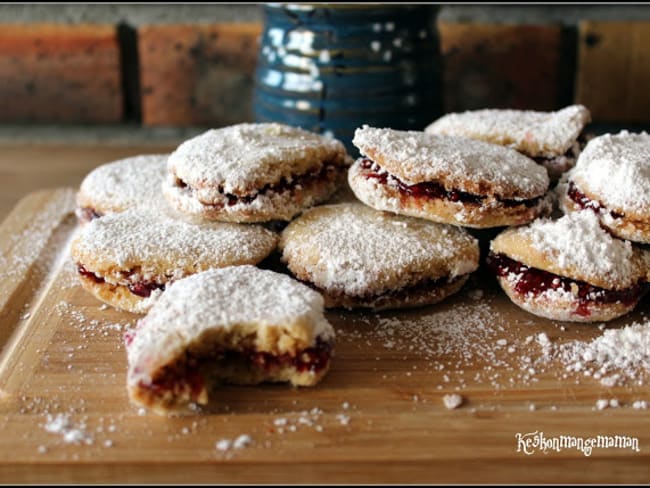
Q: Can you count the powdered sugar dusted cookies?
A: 9